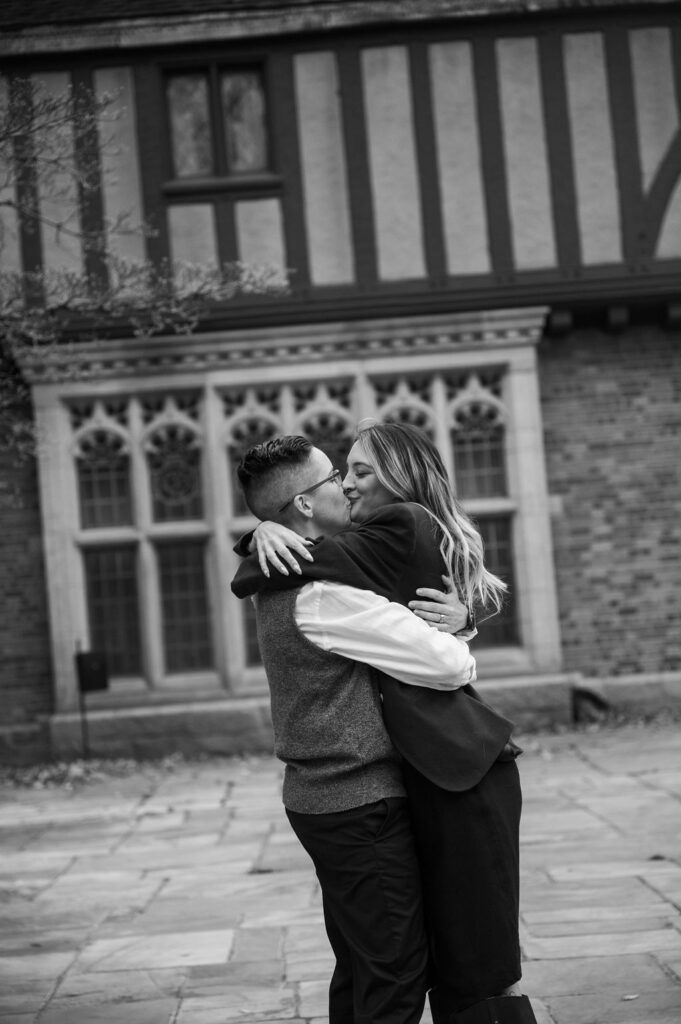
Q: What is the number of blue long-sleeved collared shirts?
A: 0